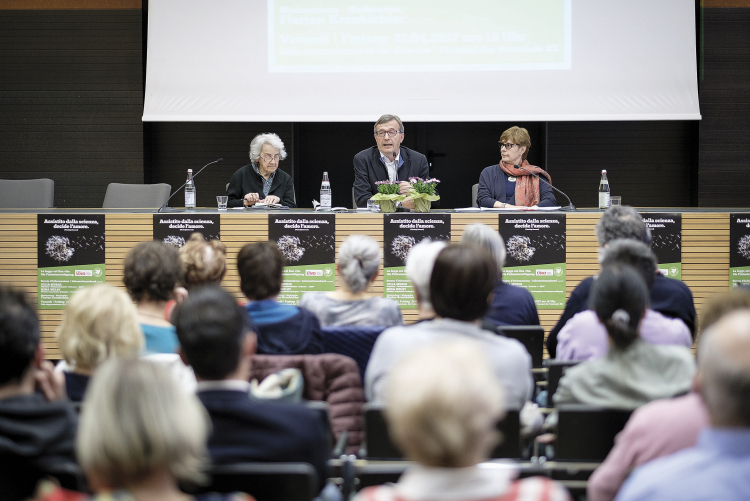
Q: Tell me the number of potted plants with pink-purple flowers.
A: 2